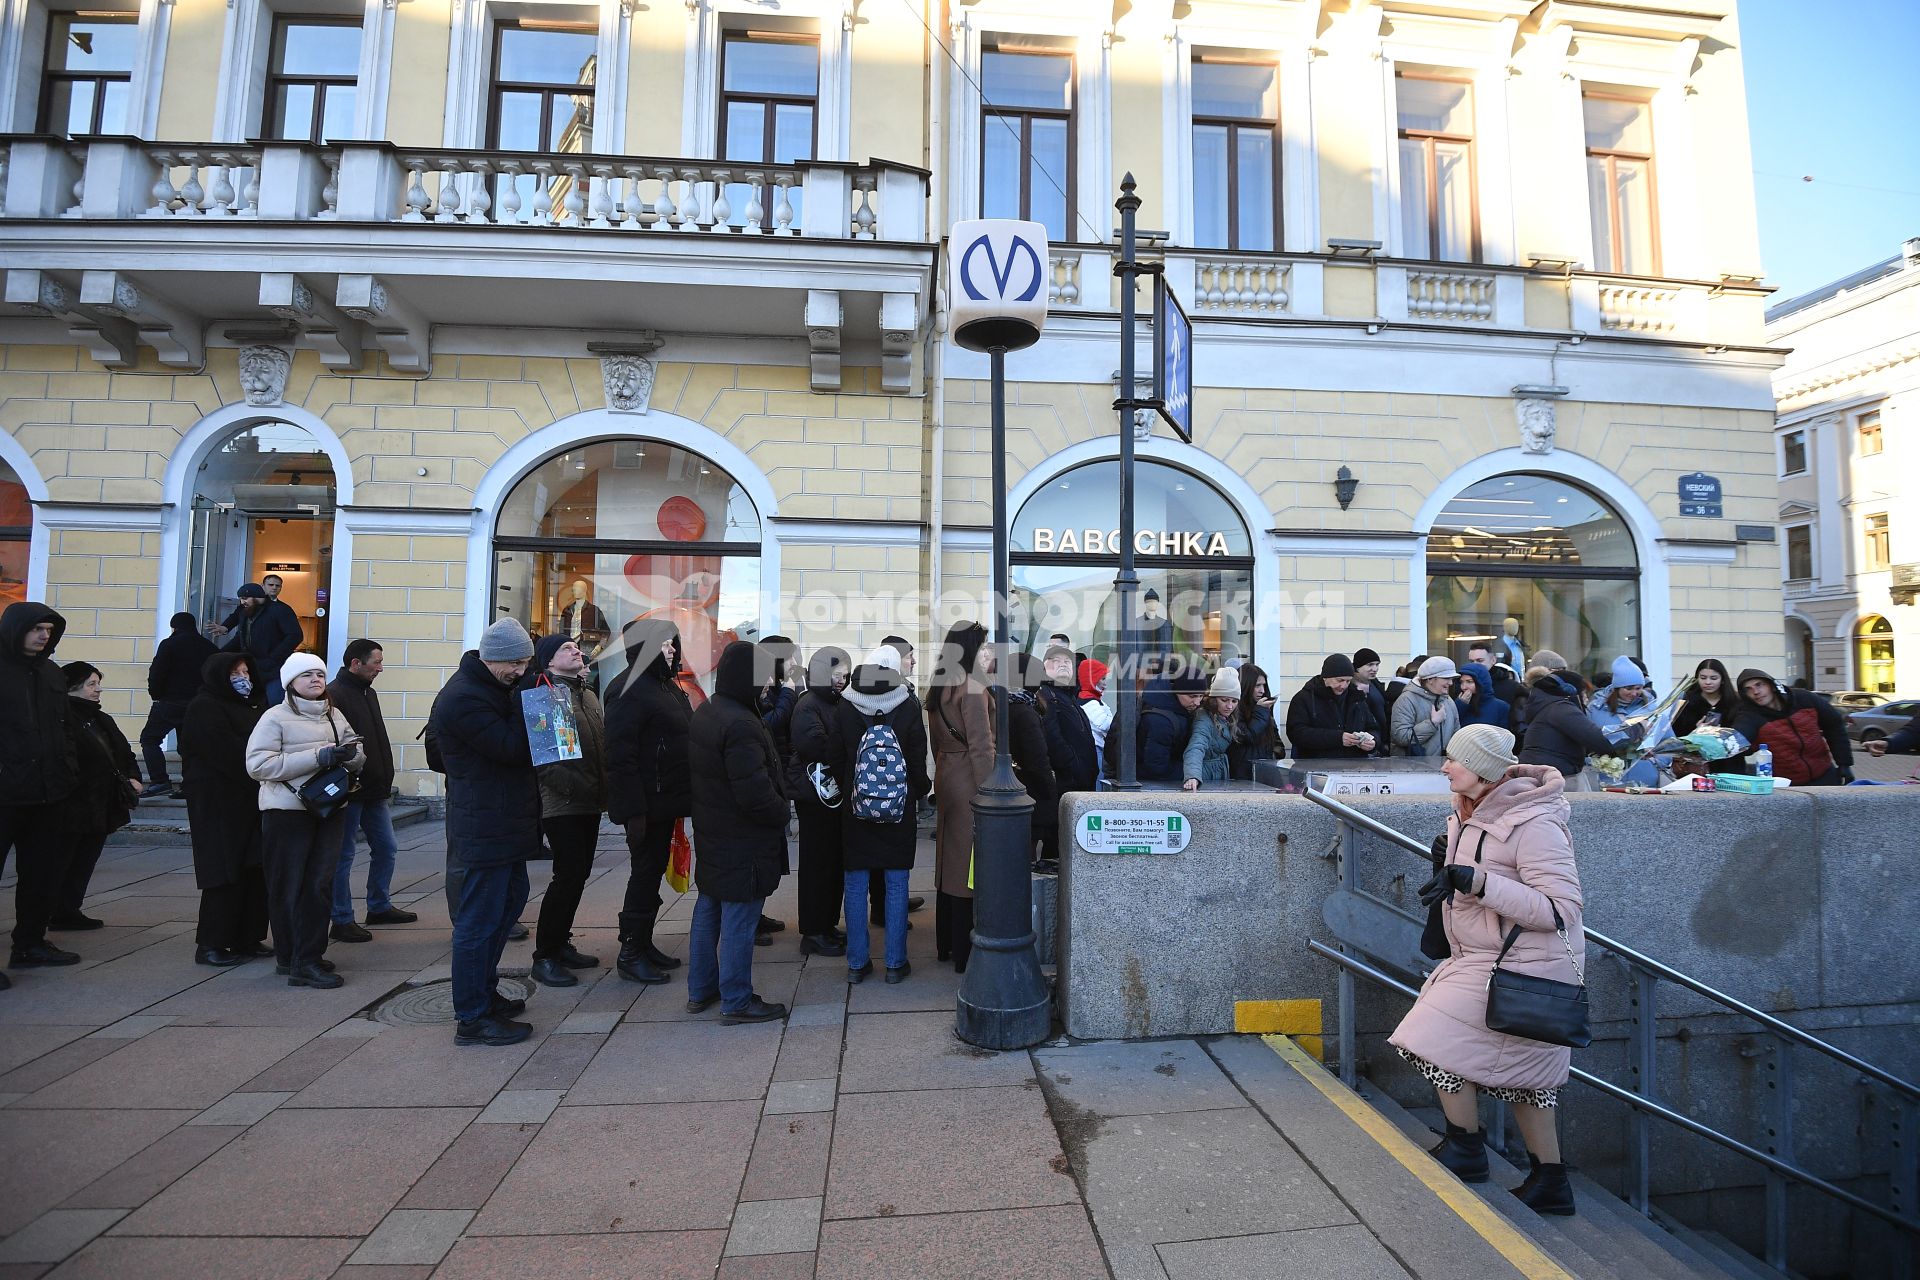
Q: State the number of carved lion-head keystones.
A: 4